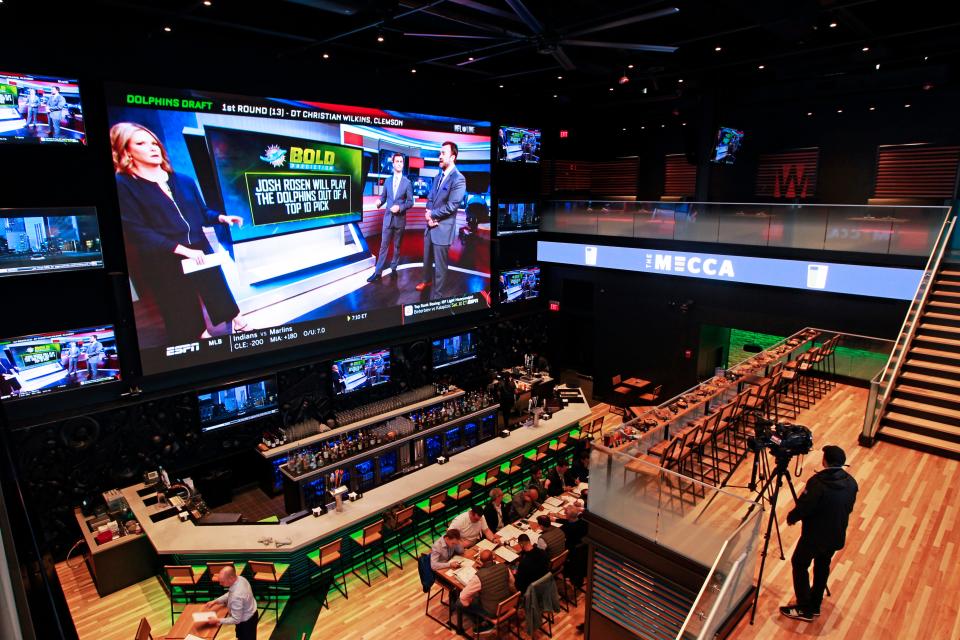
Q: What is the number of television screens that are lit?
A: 11